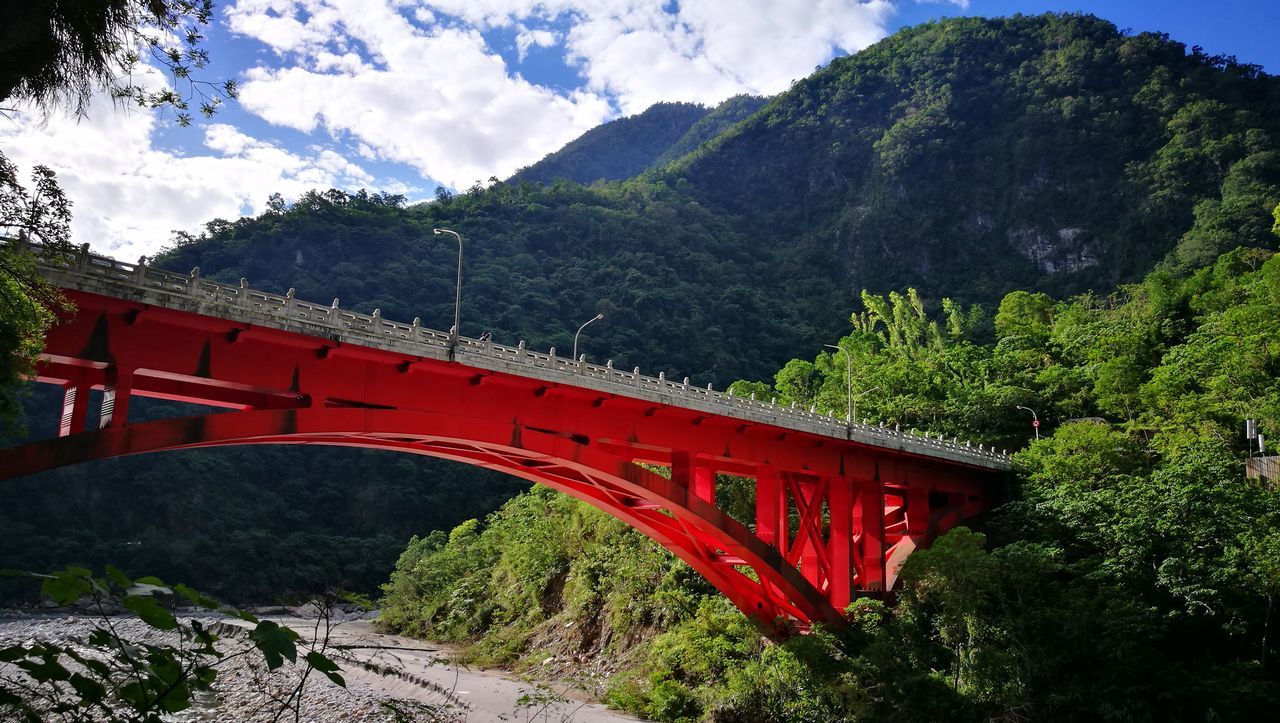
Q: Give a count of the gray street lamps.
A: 5